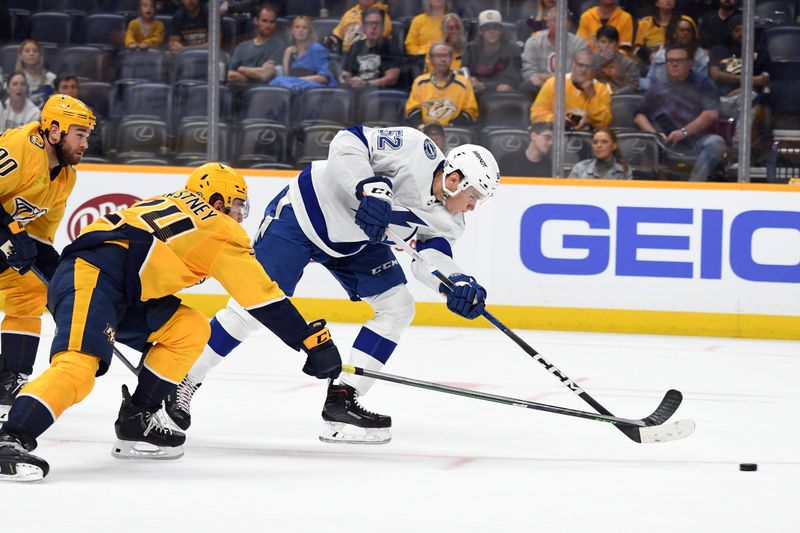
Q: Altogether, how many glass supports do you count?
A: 3